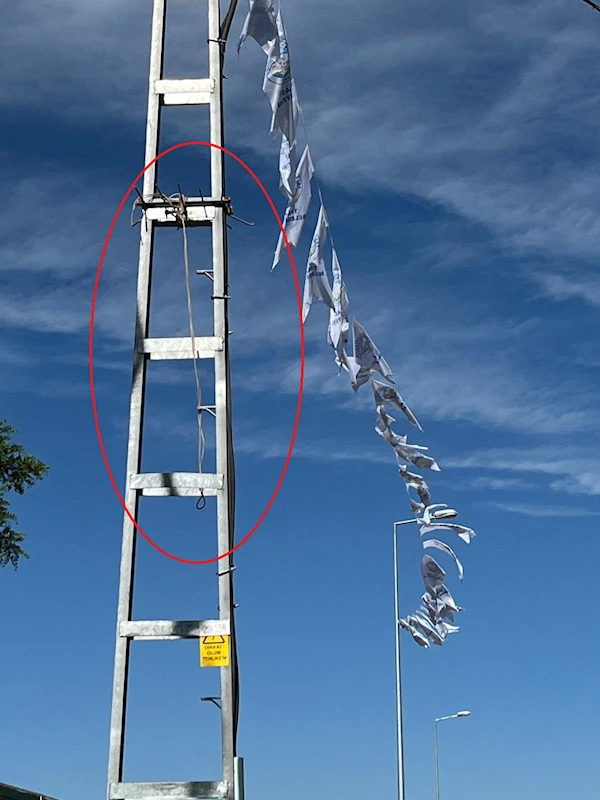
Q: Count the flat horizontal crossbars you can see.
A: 6